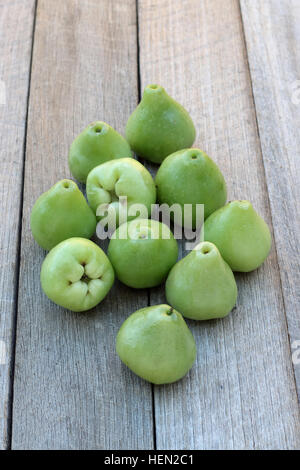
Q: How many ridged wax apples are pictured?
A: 2